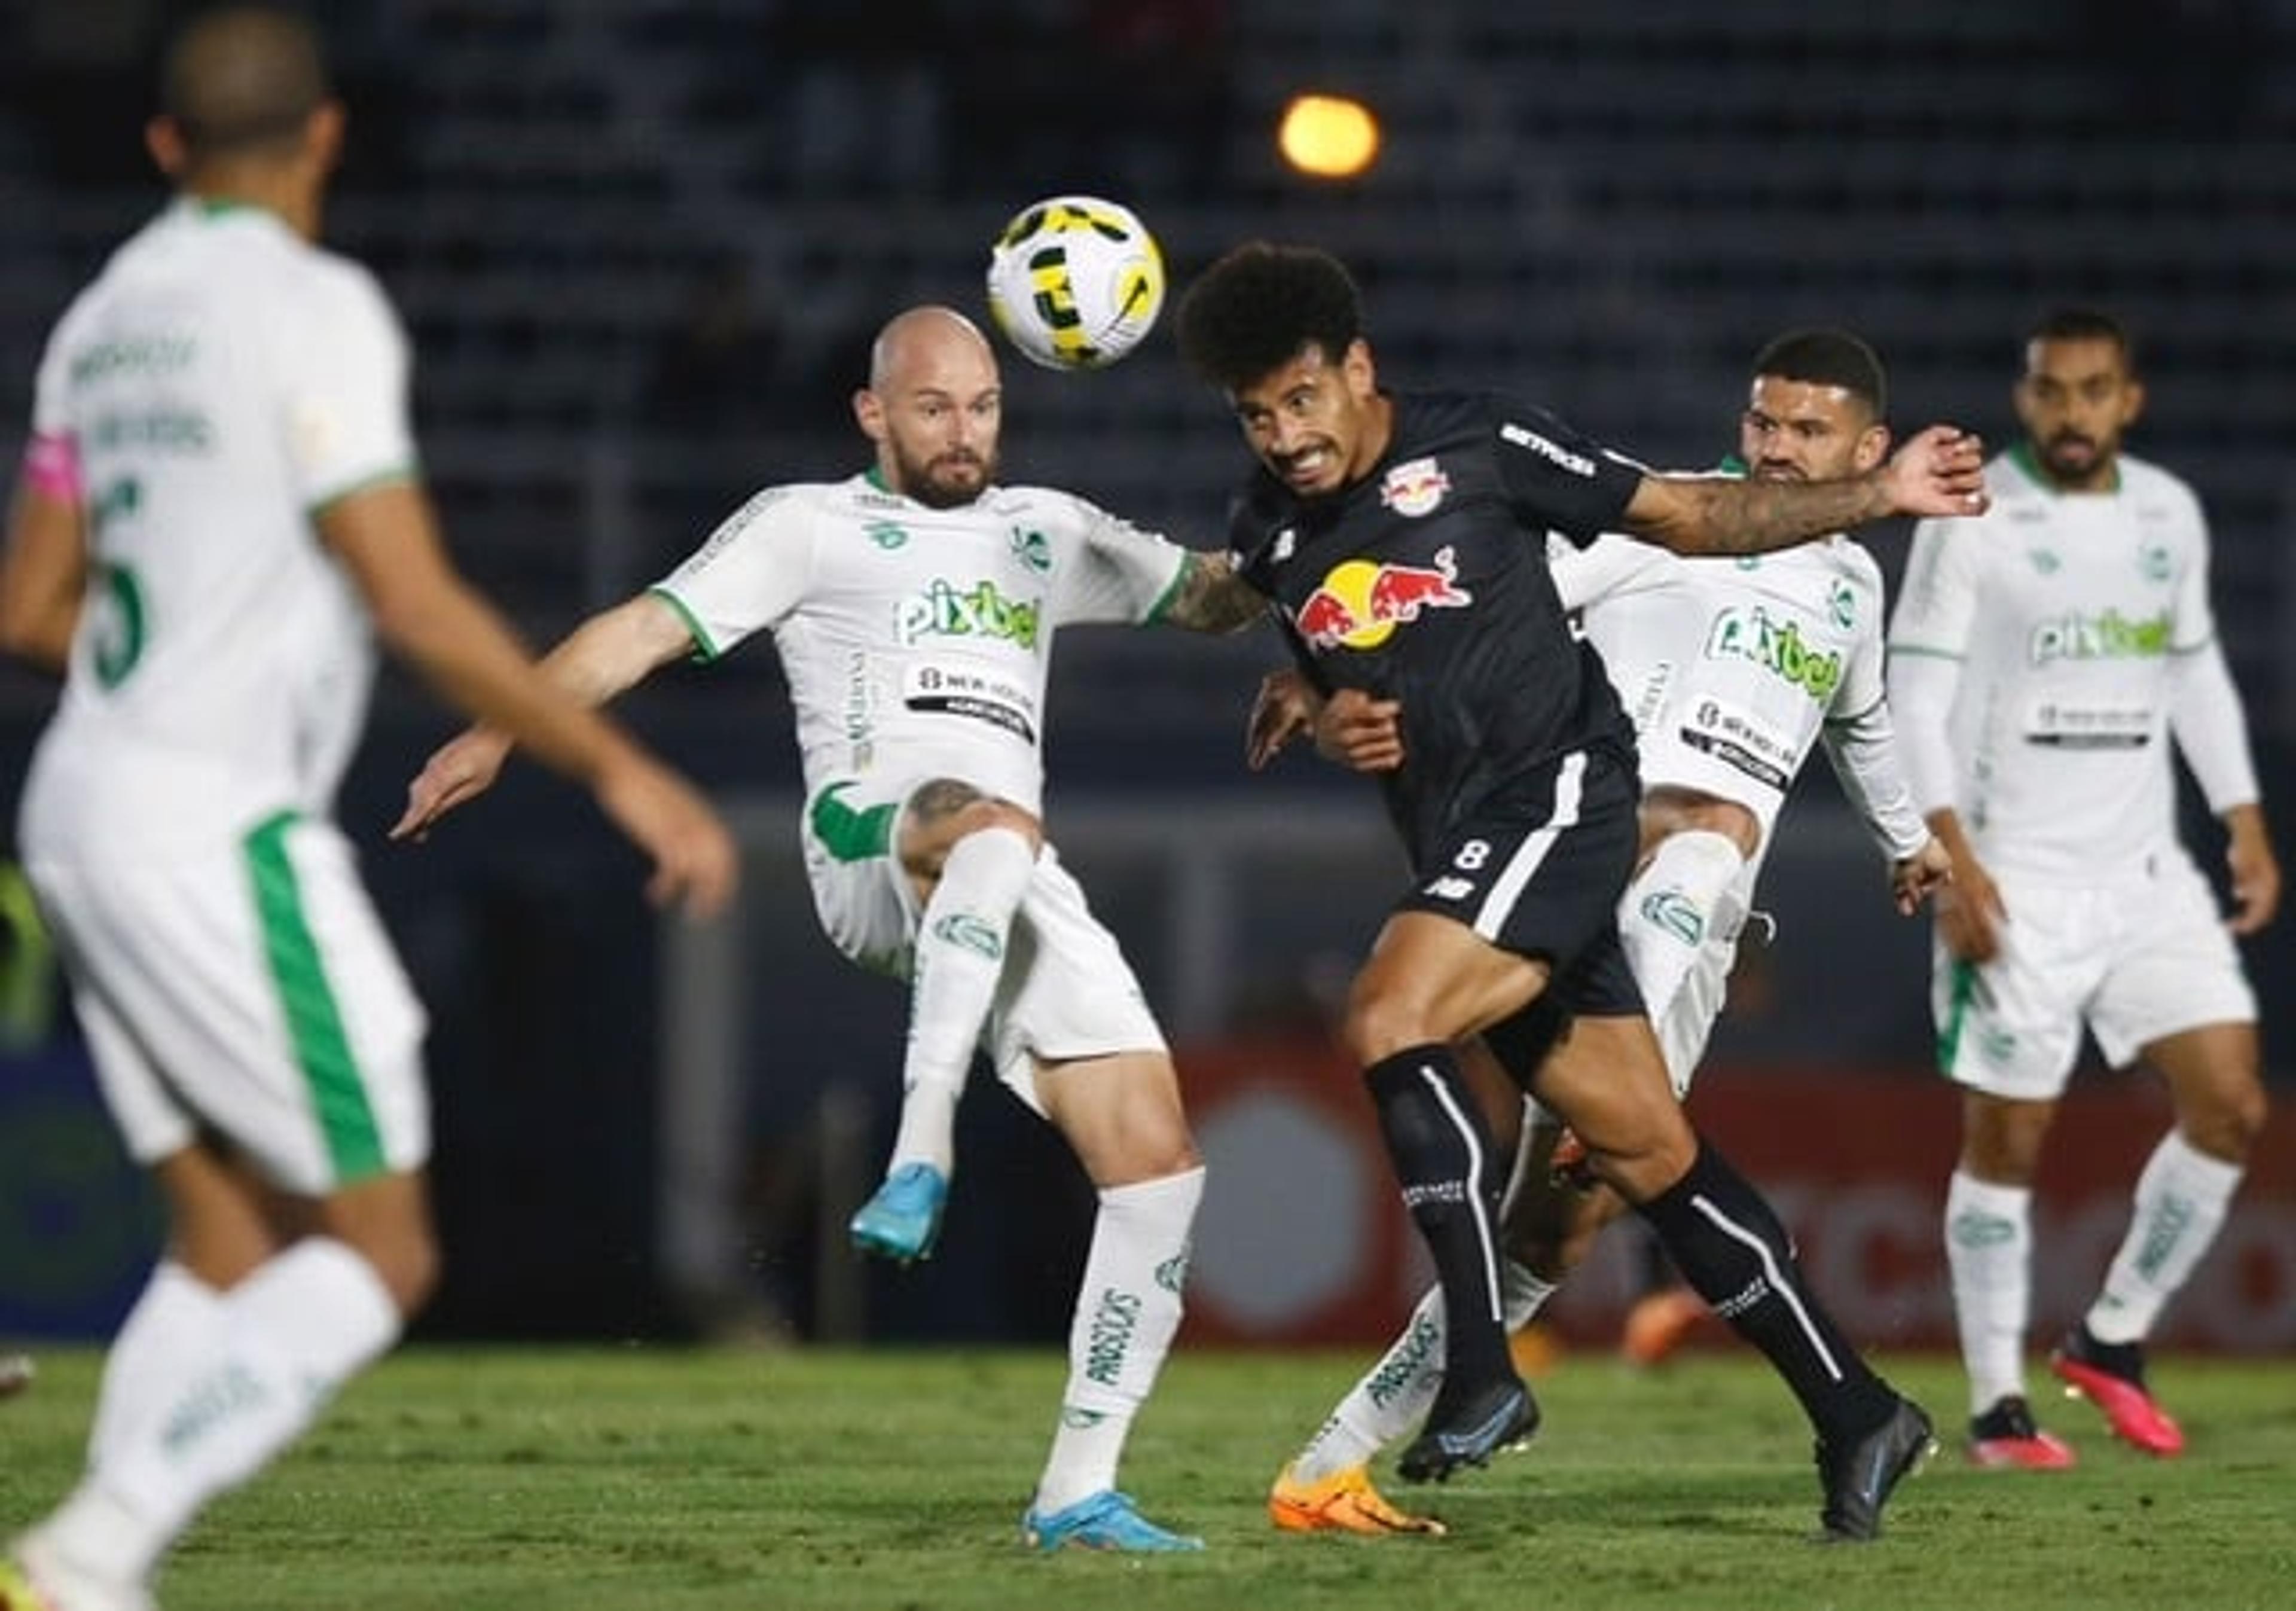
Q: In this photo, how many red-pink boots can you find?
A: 2